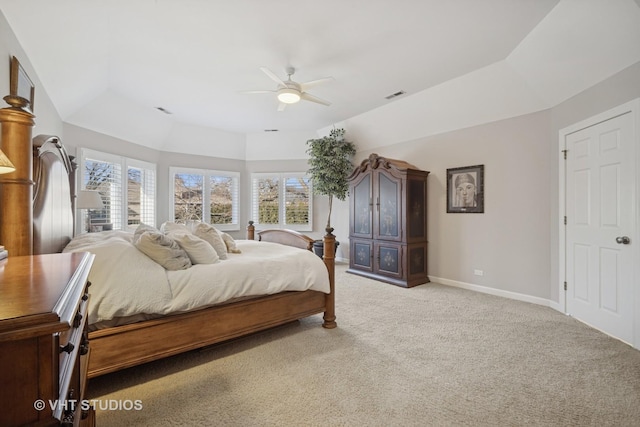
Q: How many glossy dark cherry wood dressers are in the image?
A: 1